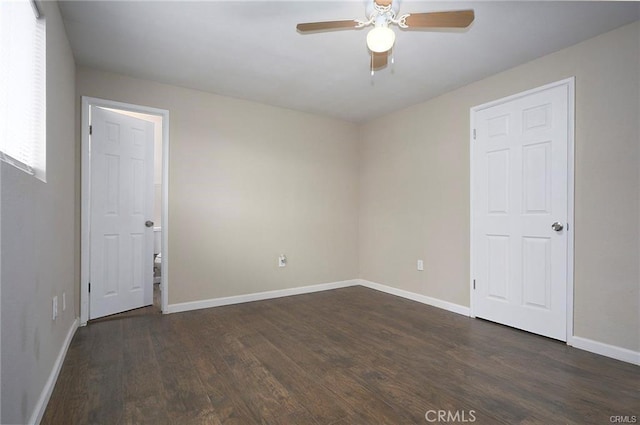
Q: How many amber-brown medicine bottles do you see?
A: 0